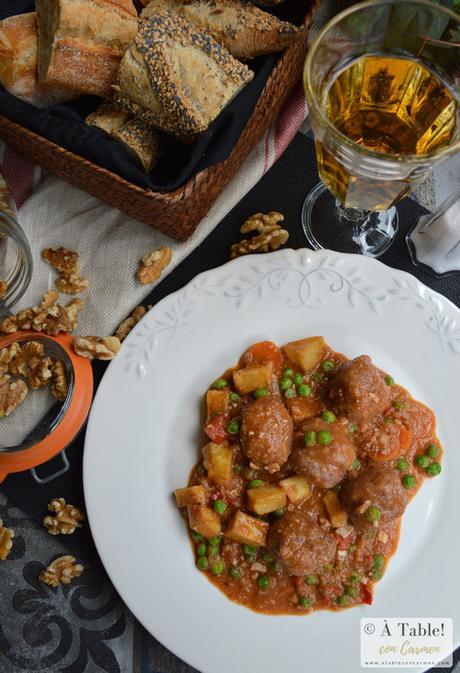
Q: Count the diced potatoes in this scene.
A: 11